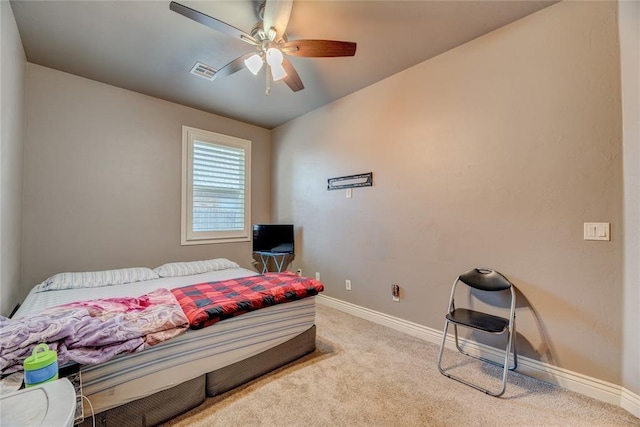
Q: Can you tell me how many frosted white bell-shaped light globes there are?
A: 3